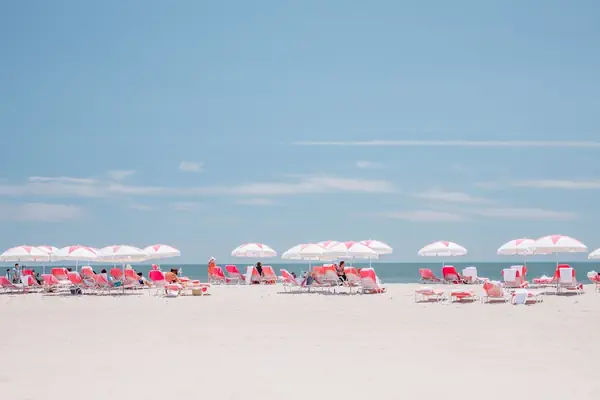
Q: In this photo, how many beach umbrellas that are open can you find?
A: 14